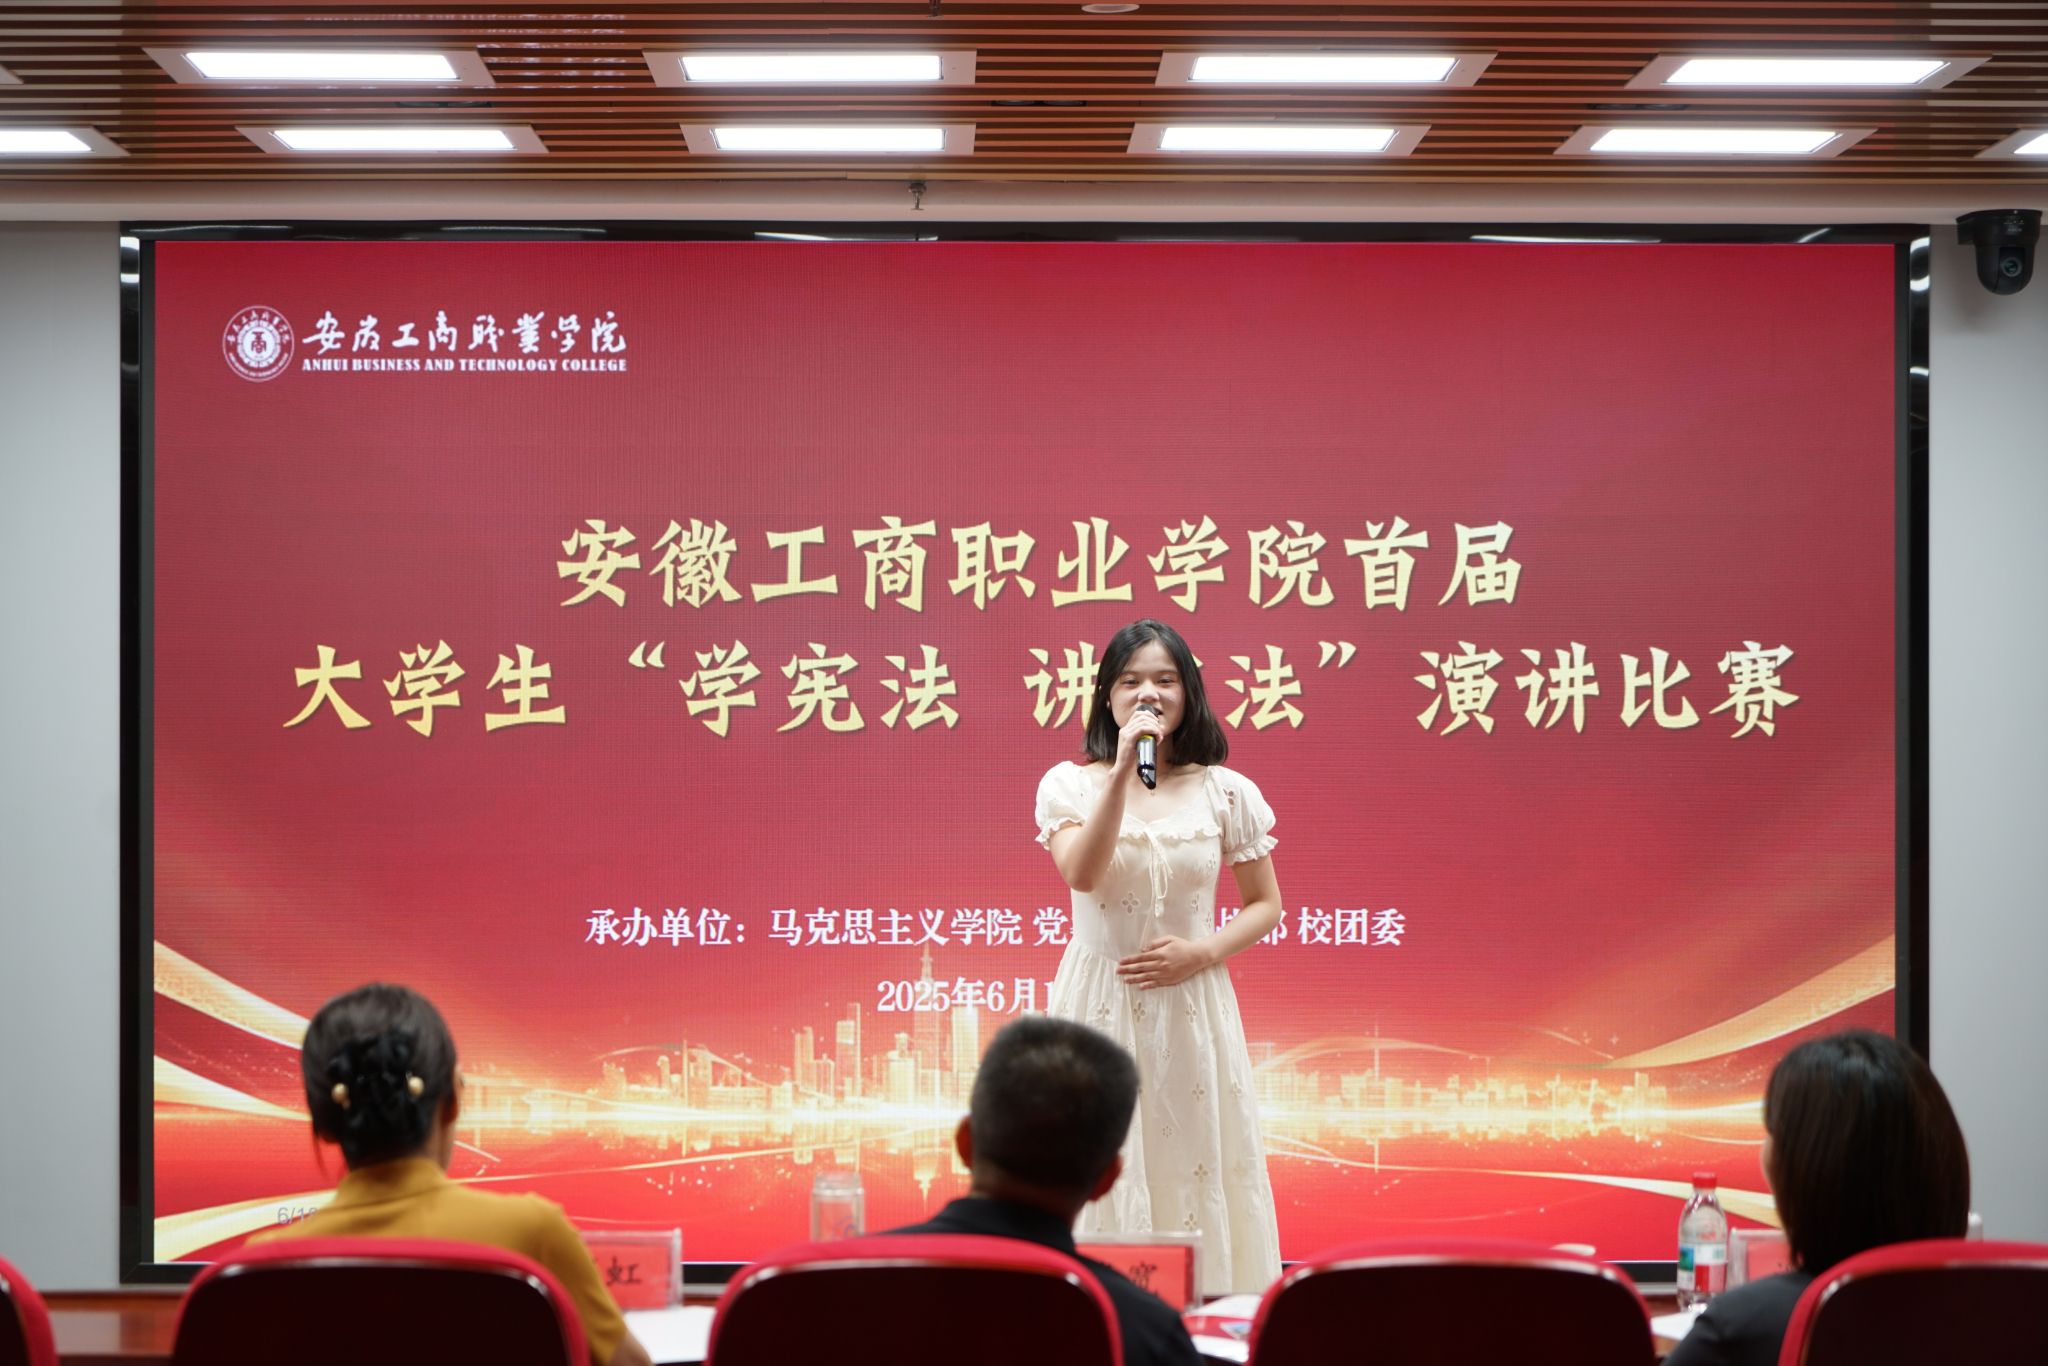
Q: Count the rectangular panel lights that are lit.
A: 10